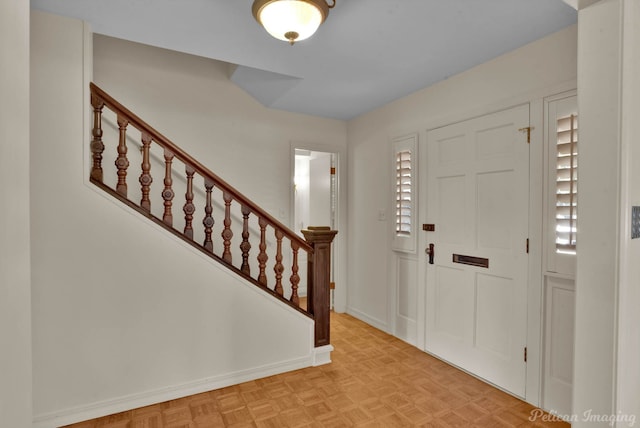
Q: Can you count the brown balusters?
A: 11